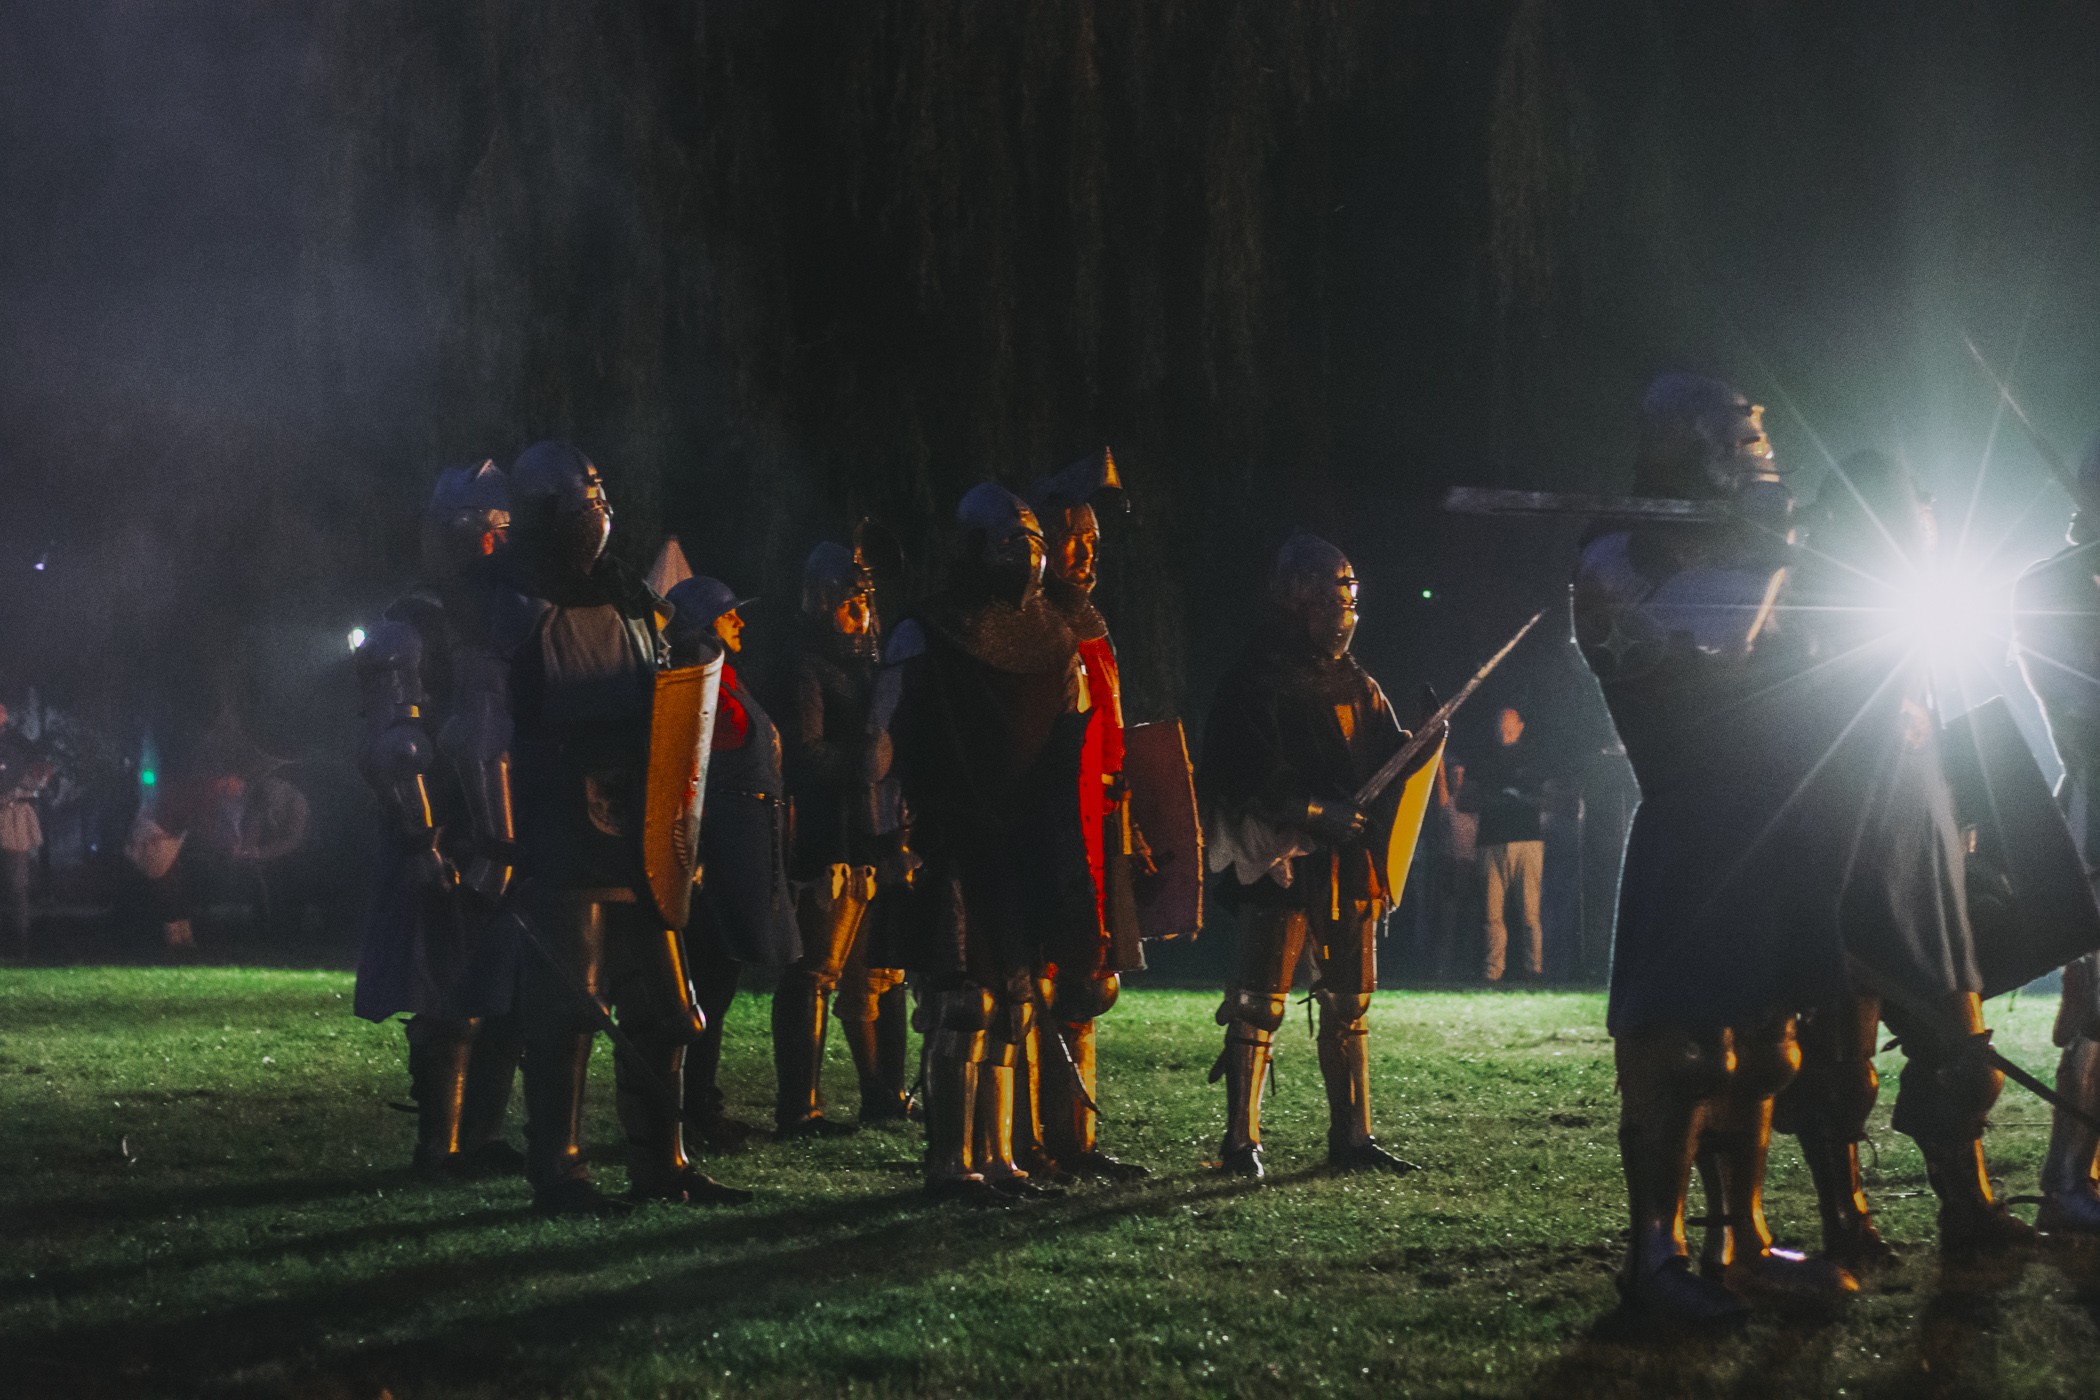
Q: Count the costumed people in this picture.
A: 10